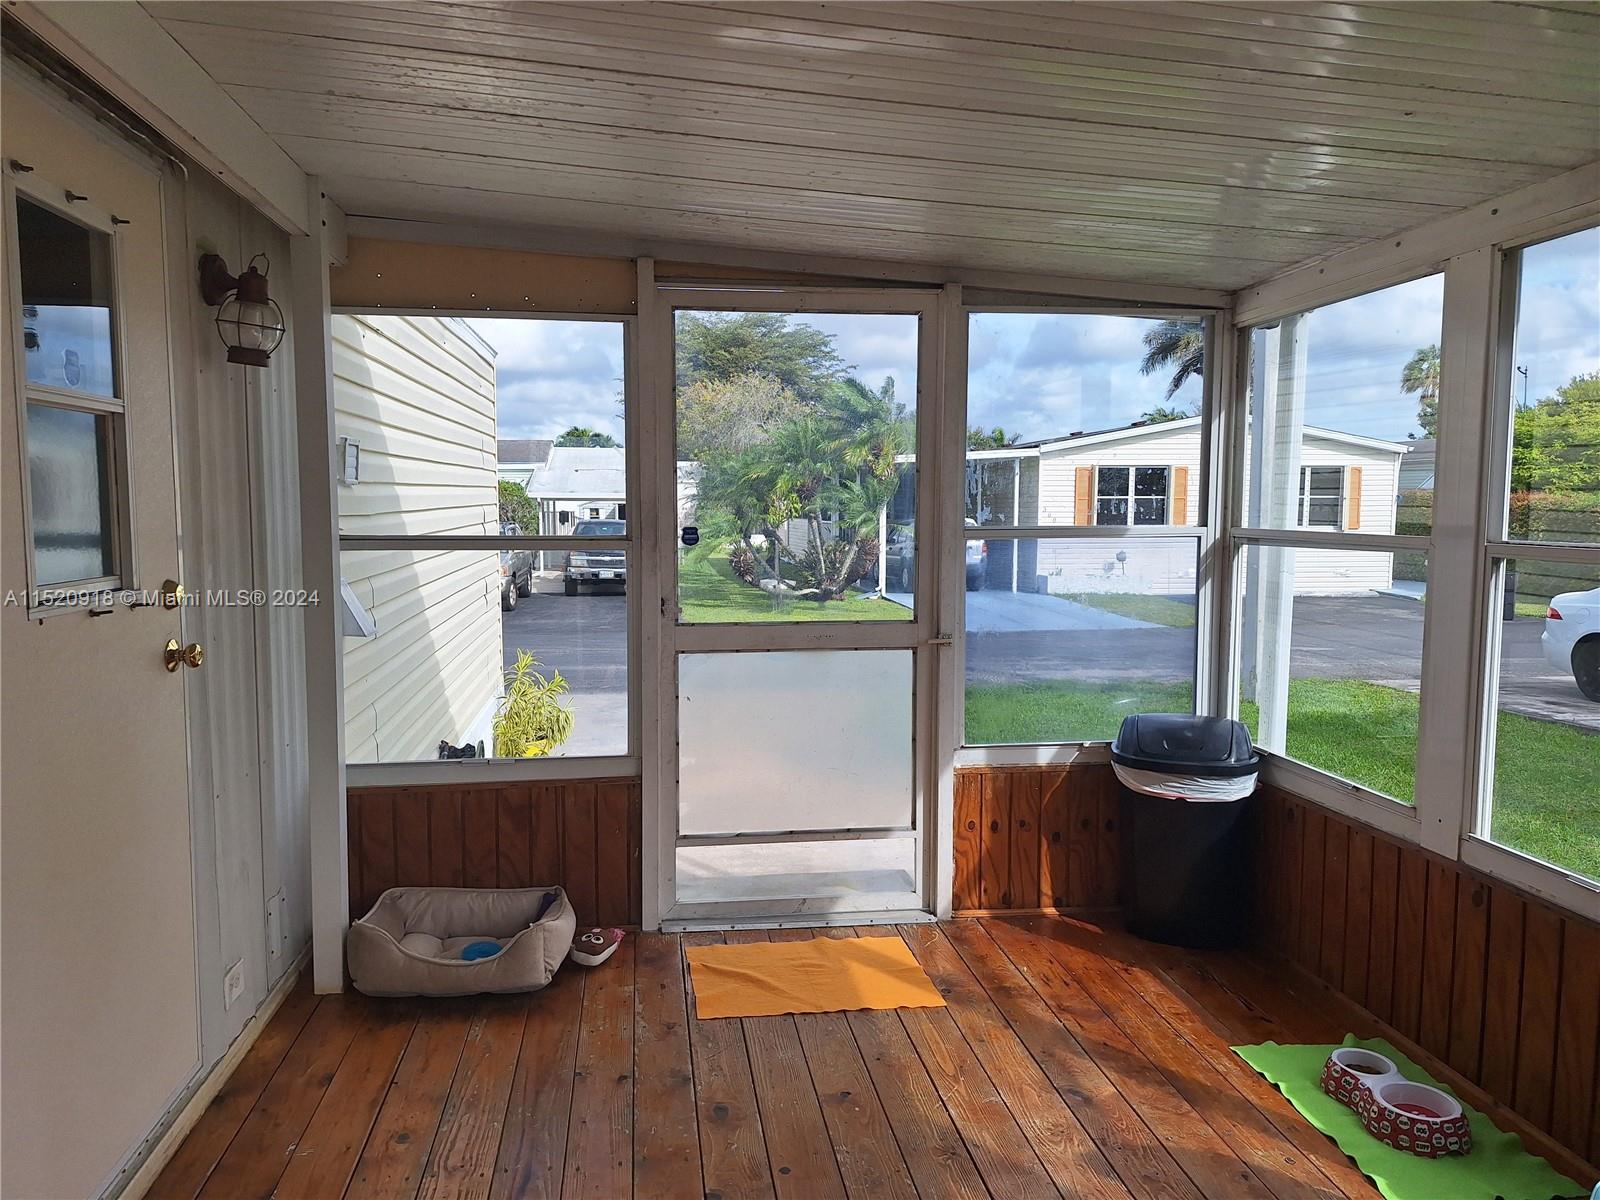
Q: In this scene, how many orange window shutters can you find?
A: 3